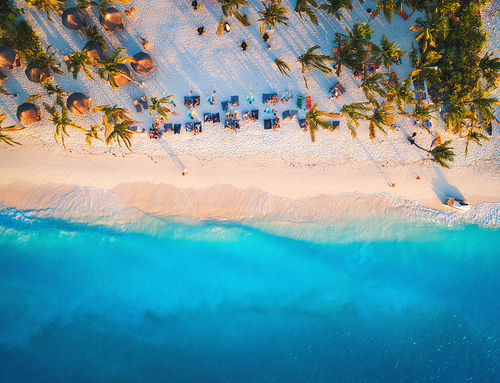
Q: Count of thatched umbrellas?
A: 9